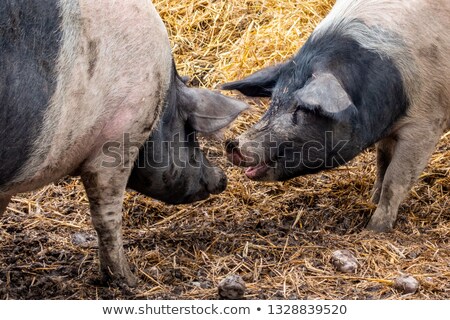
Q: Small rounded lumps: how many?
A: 3